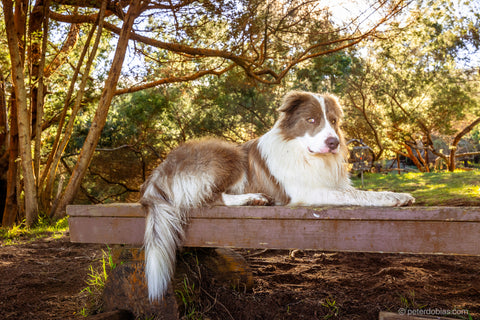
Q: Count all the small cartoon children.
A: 0